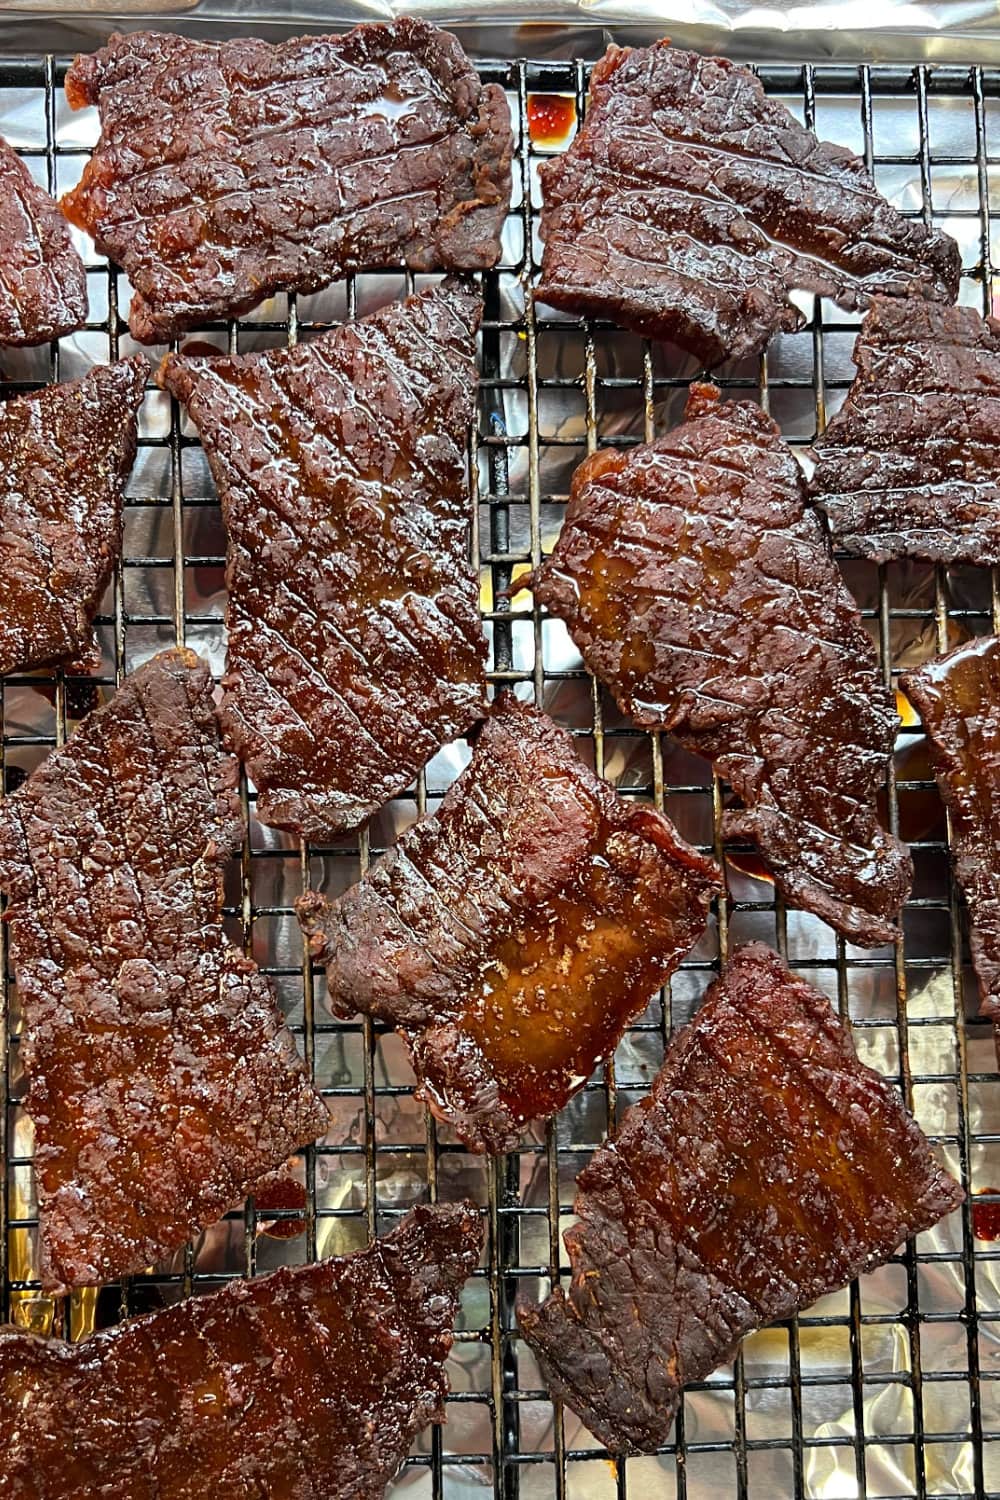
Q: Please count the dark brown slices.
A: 12